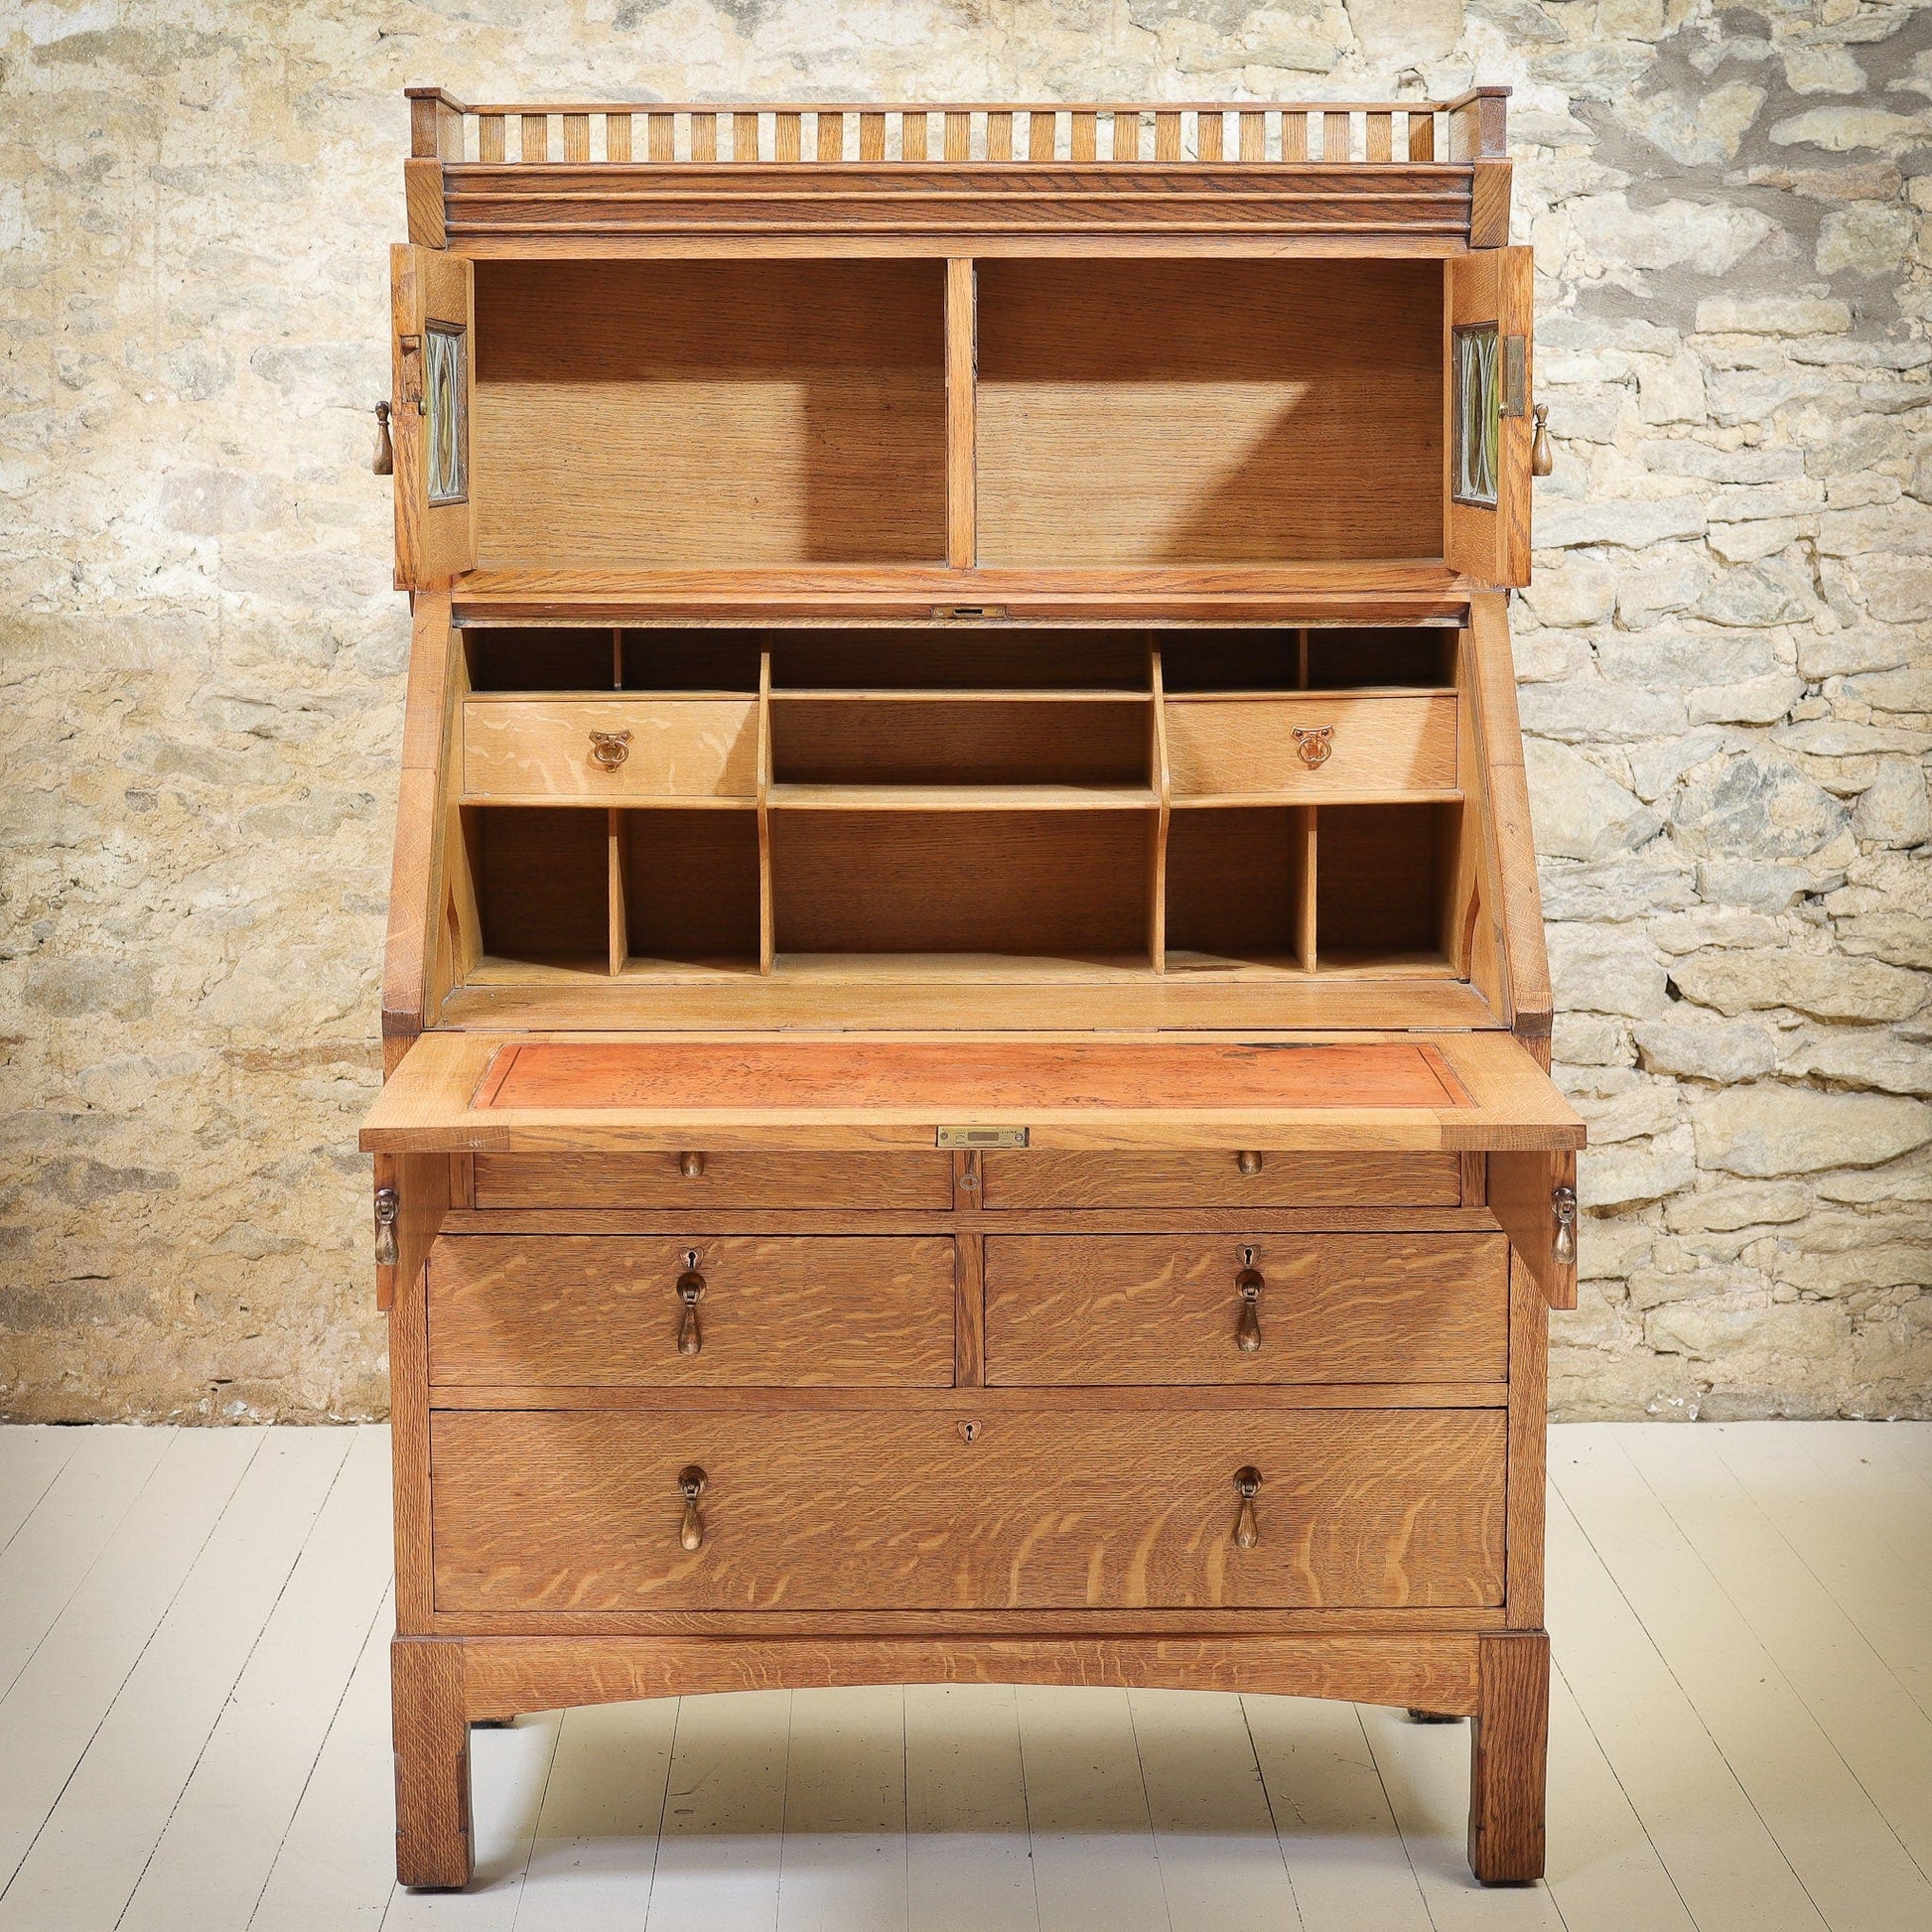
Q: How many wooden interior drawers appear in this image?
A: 2